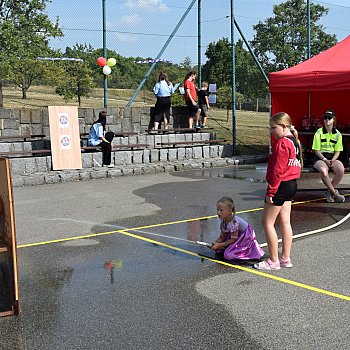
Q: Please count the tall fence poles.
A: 4